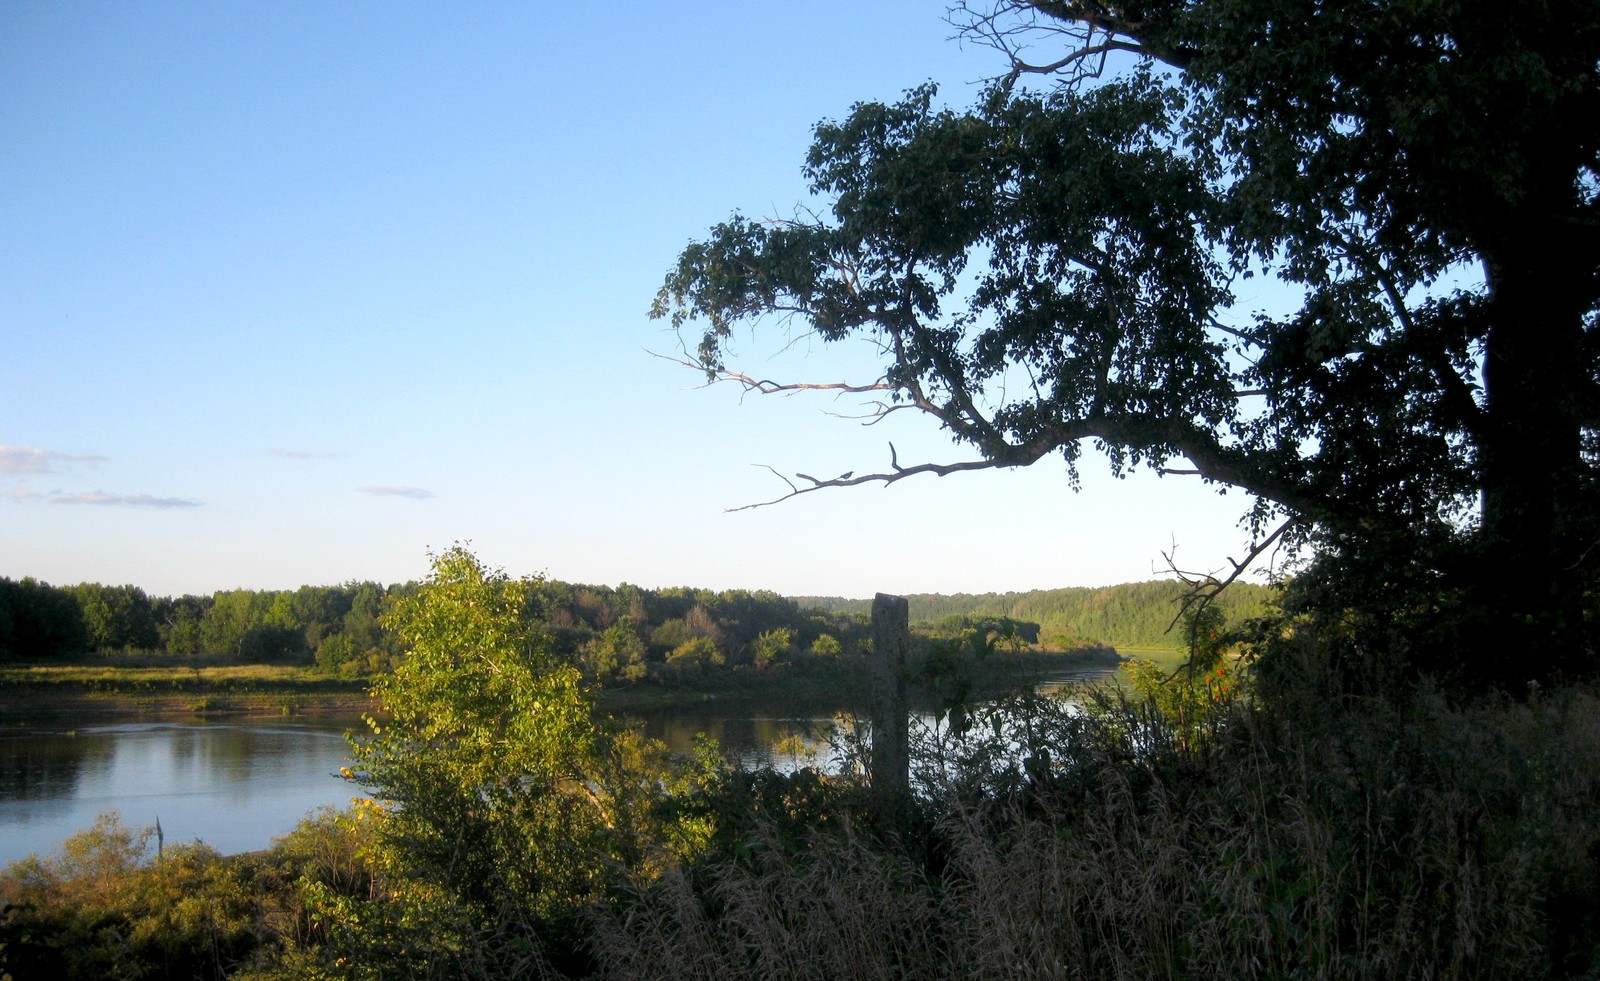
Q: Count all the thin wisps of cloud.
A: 4